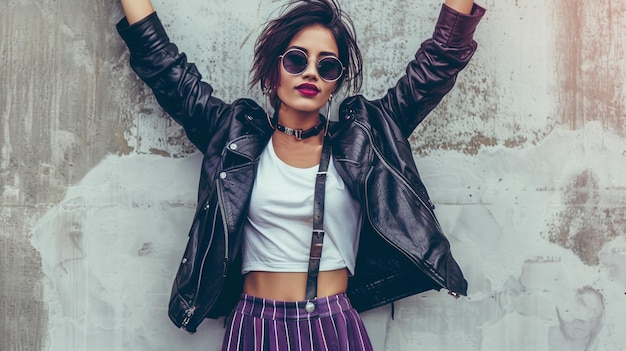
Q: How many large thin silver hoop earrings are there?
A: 2